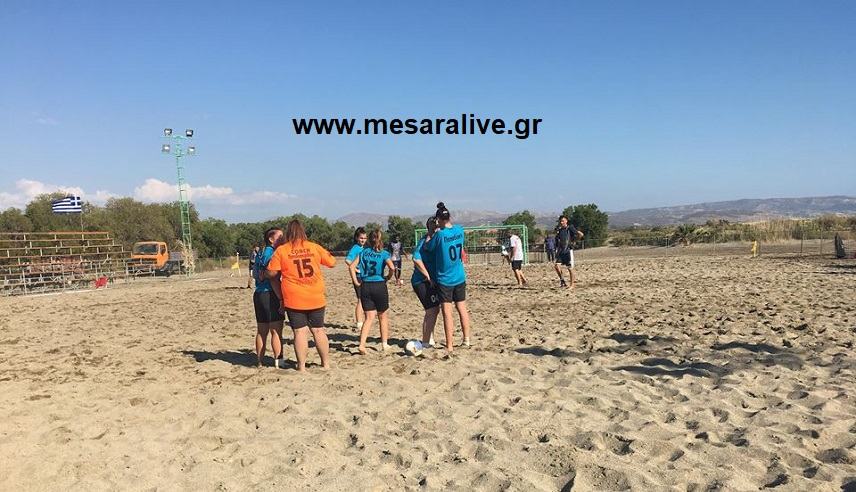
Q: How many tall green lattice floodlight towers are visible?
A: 1